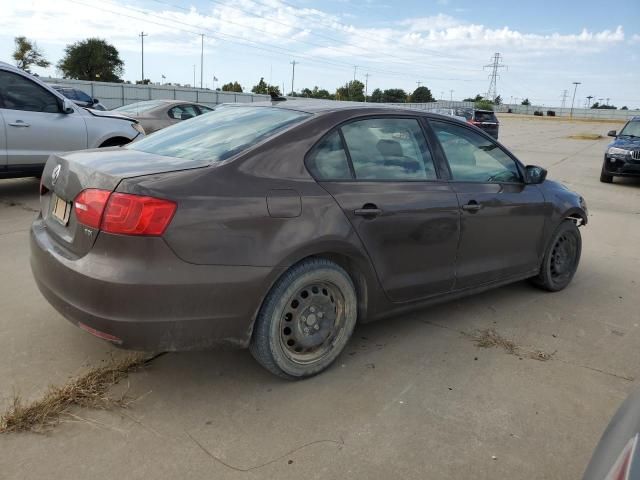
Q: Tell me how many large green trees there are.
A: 1